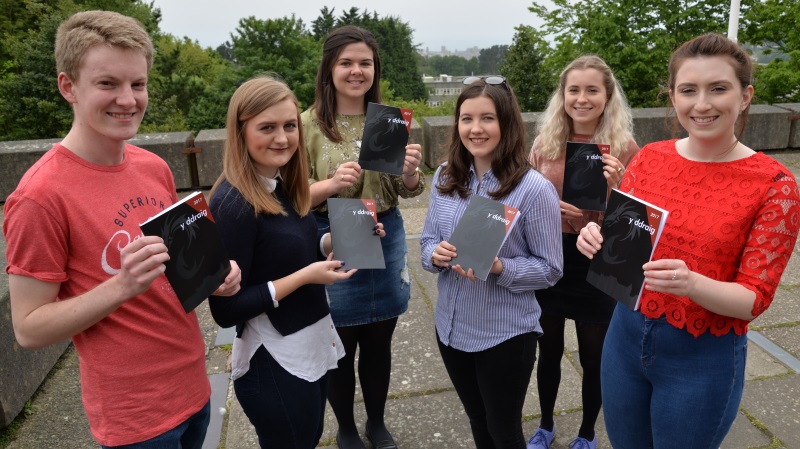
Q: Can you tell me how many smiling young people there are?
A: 6